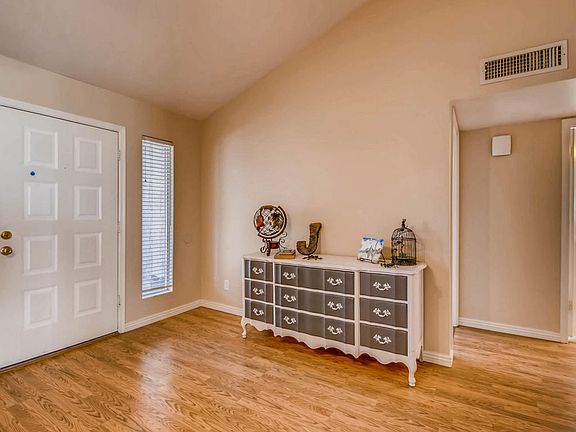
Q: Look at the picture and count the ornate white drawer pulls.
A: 12